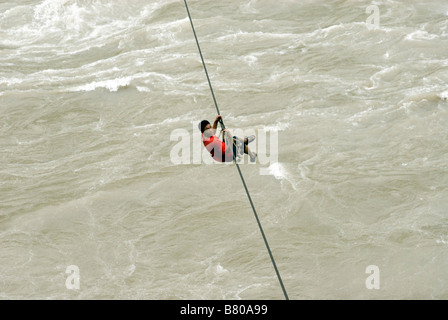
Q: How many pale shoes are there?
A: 2